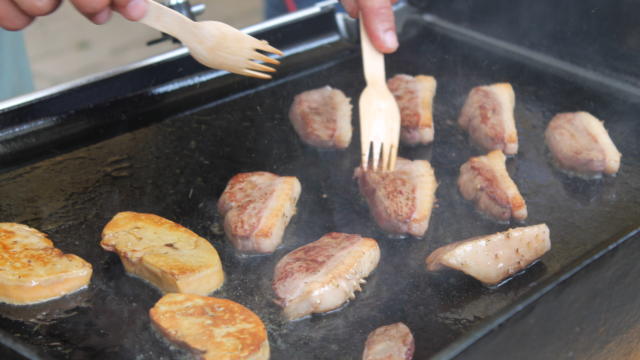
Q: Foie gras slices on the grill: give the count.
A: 3